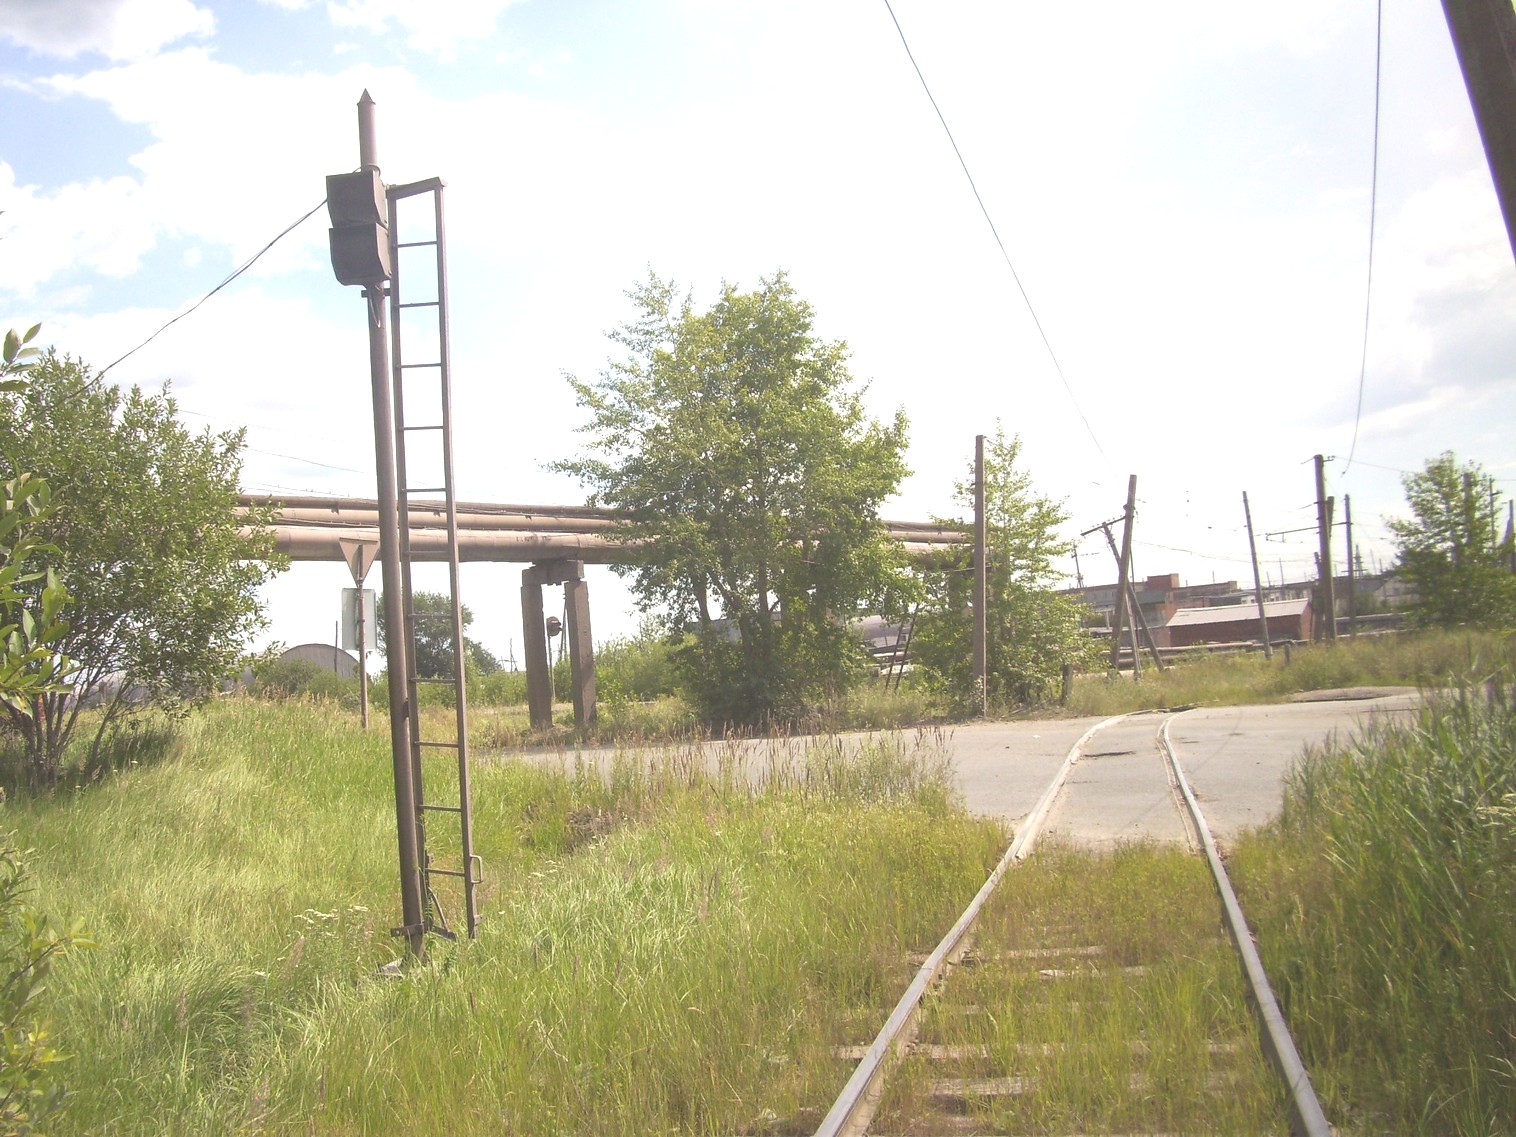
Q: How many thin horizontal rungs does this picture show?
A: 11